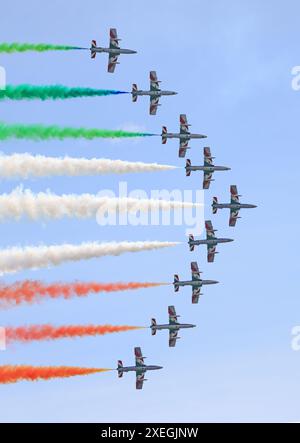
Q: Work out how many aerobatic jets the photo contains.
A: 9